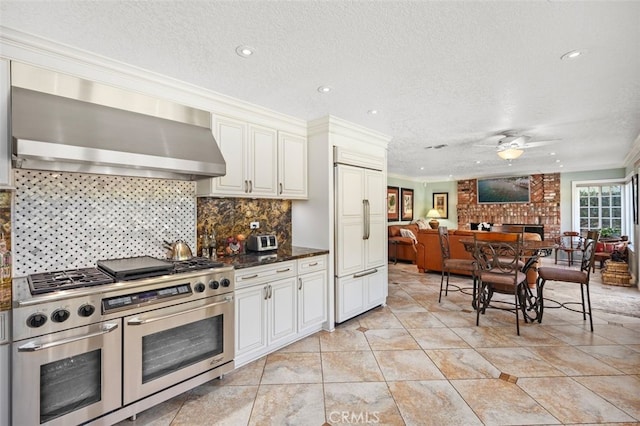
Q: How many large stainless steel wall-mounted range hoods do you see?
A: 1